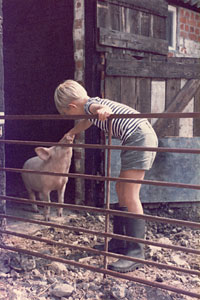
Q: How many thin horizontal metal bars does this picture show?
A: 7